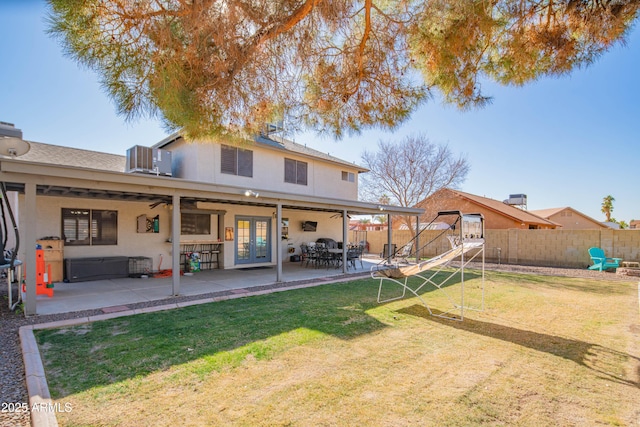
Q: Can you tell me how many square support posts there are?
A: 6